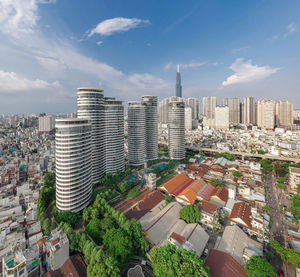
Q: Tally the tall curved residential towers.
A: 6